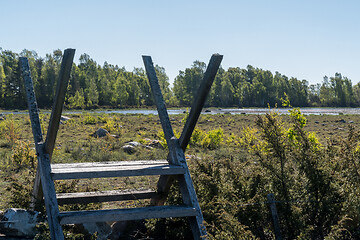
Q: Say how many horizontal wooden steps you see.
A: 3